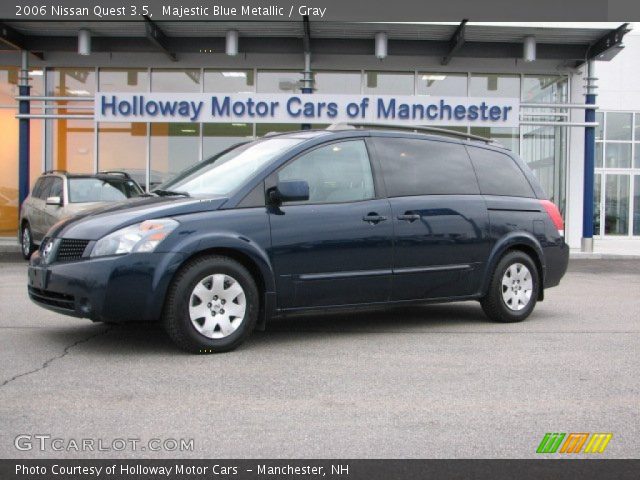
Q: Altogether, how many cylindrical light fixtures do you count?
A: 4